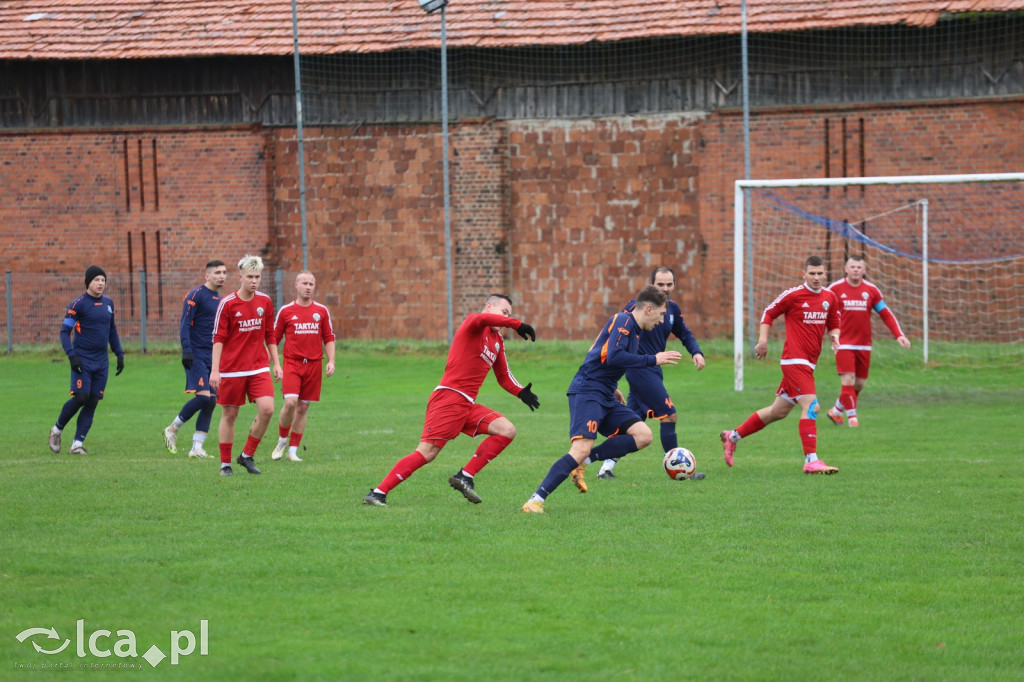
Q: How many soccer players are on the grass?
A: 9